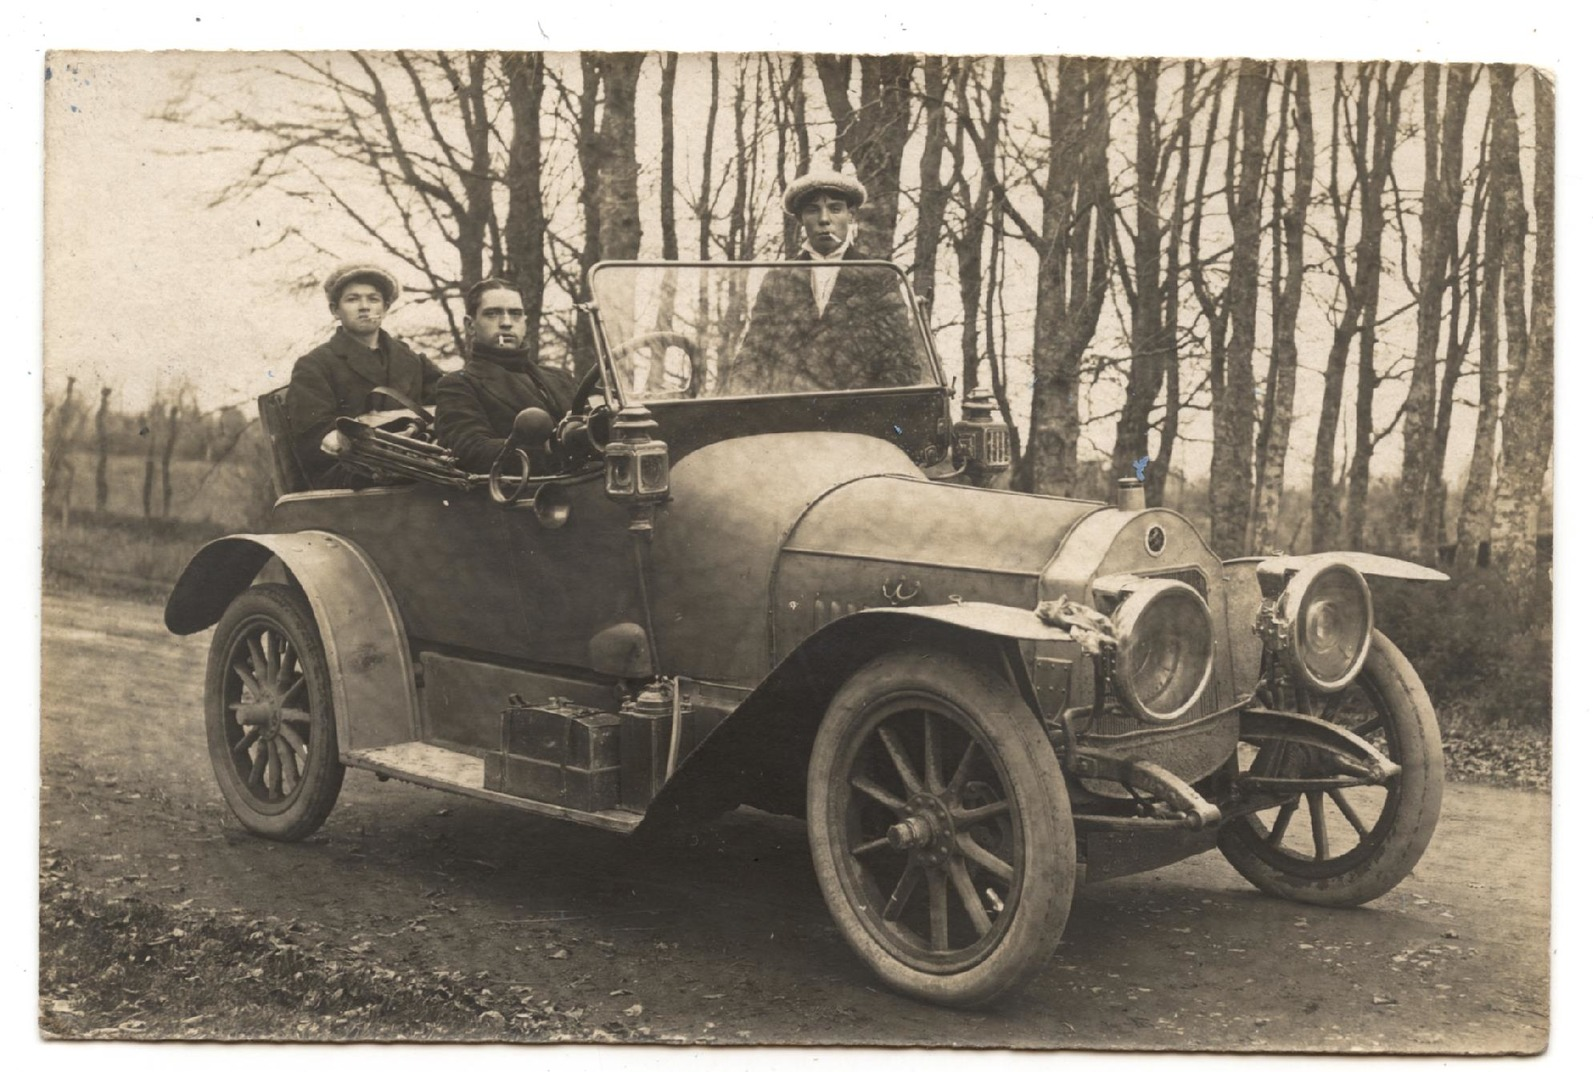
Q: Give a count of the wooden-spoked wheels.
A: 3